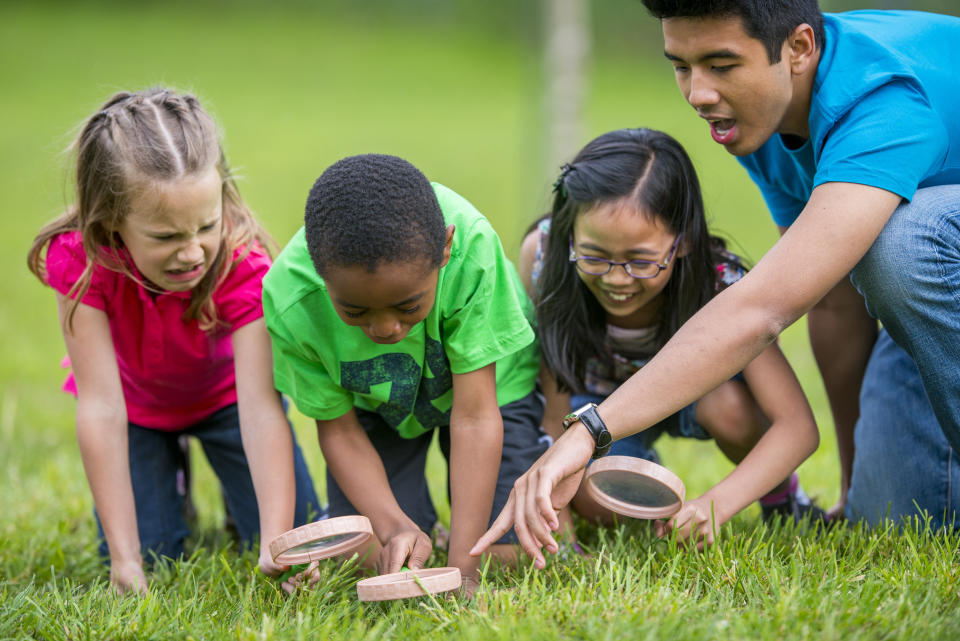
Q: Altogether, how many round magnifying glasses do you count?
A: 3